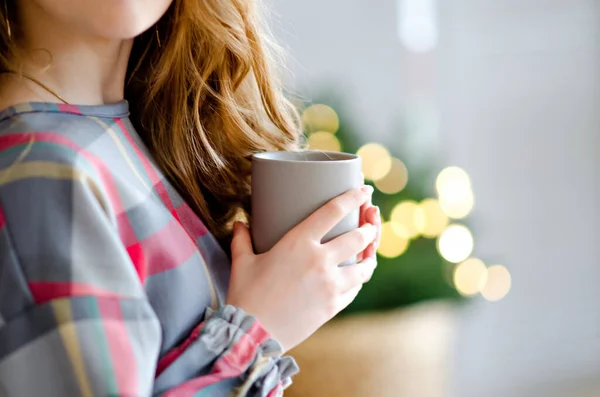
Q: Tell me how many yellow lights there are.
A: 12